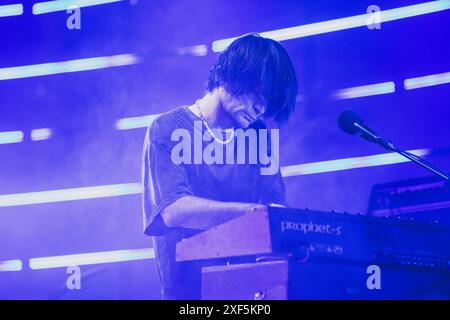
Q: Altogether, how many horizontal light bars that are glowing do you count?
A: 14